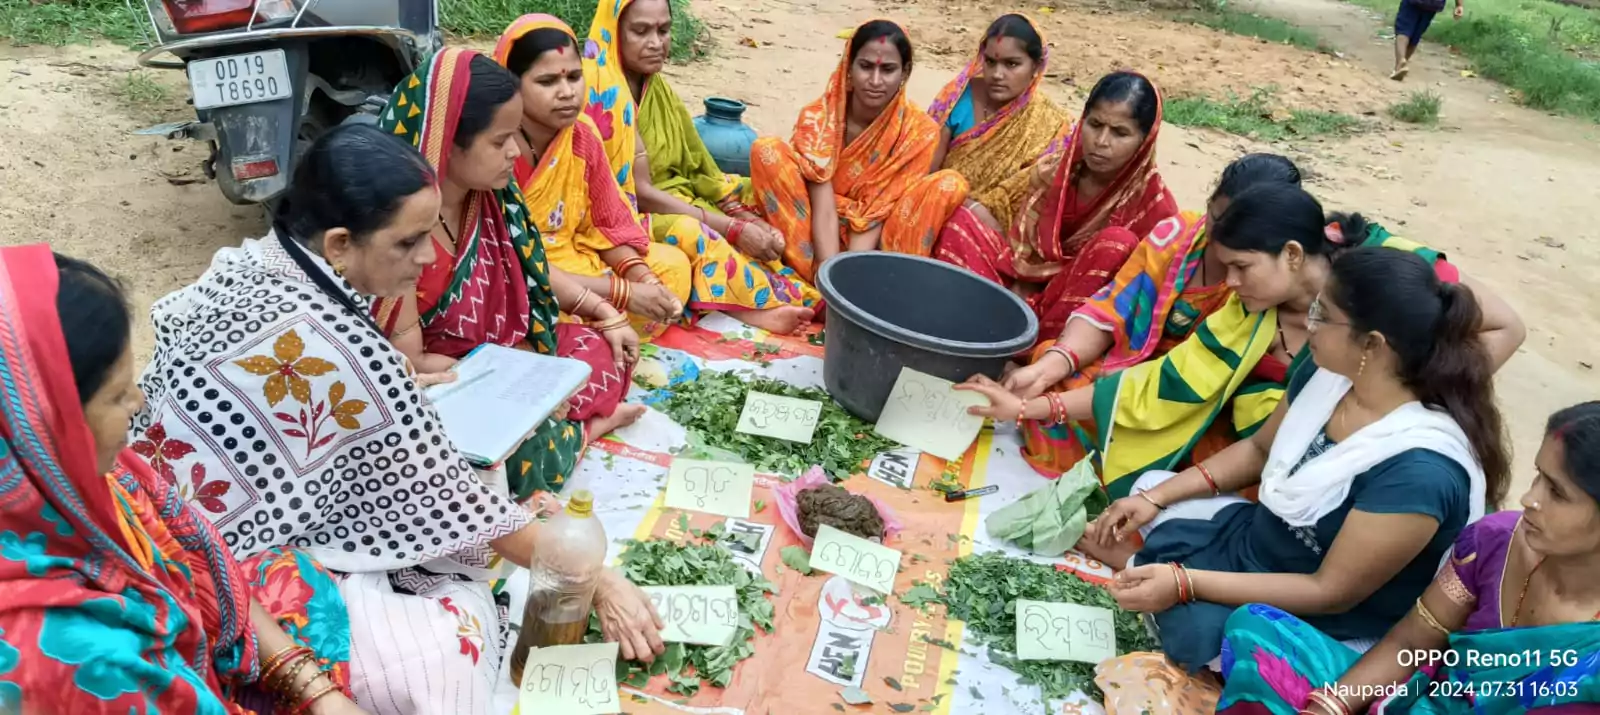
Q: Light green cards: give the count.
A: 7